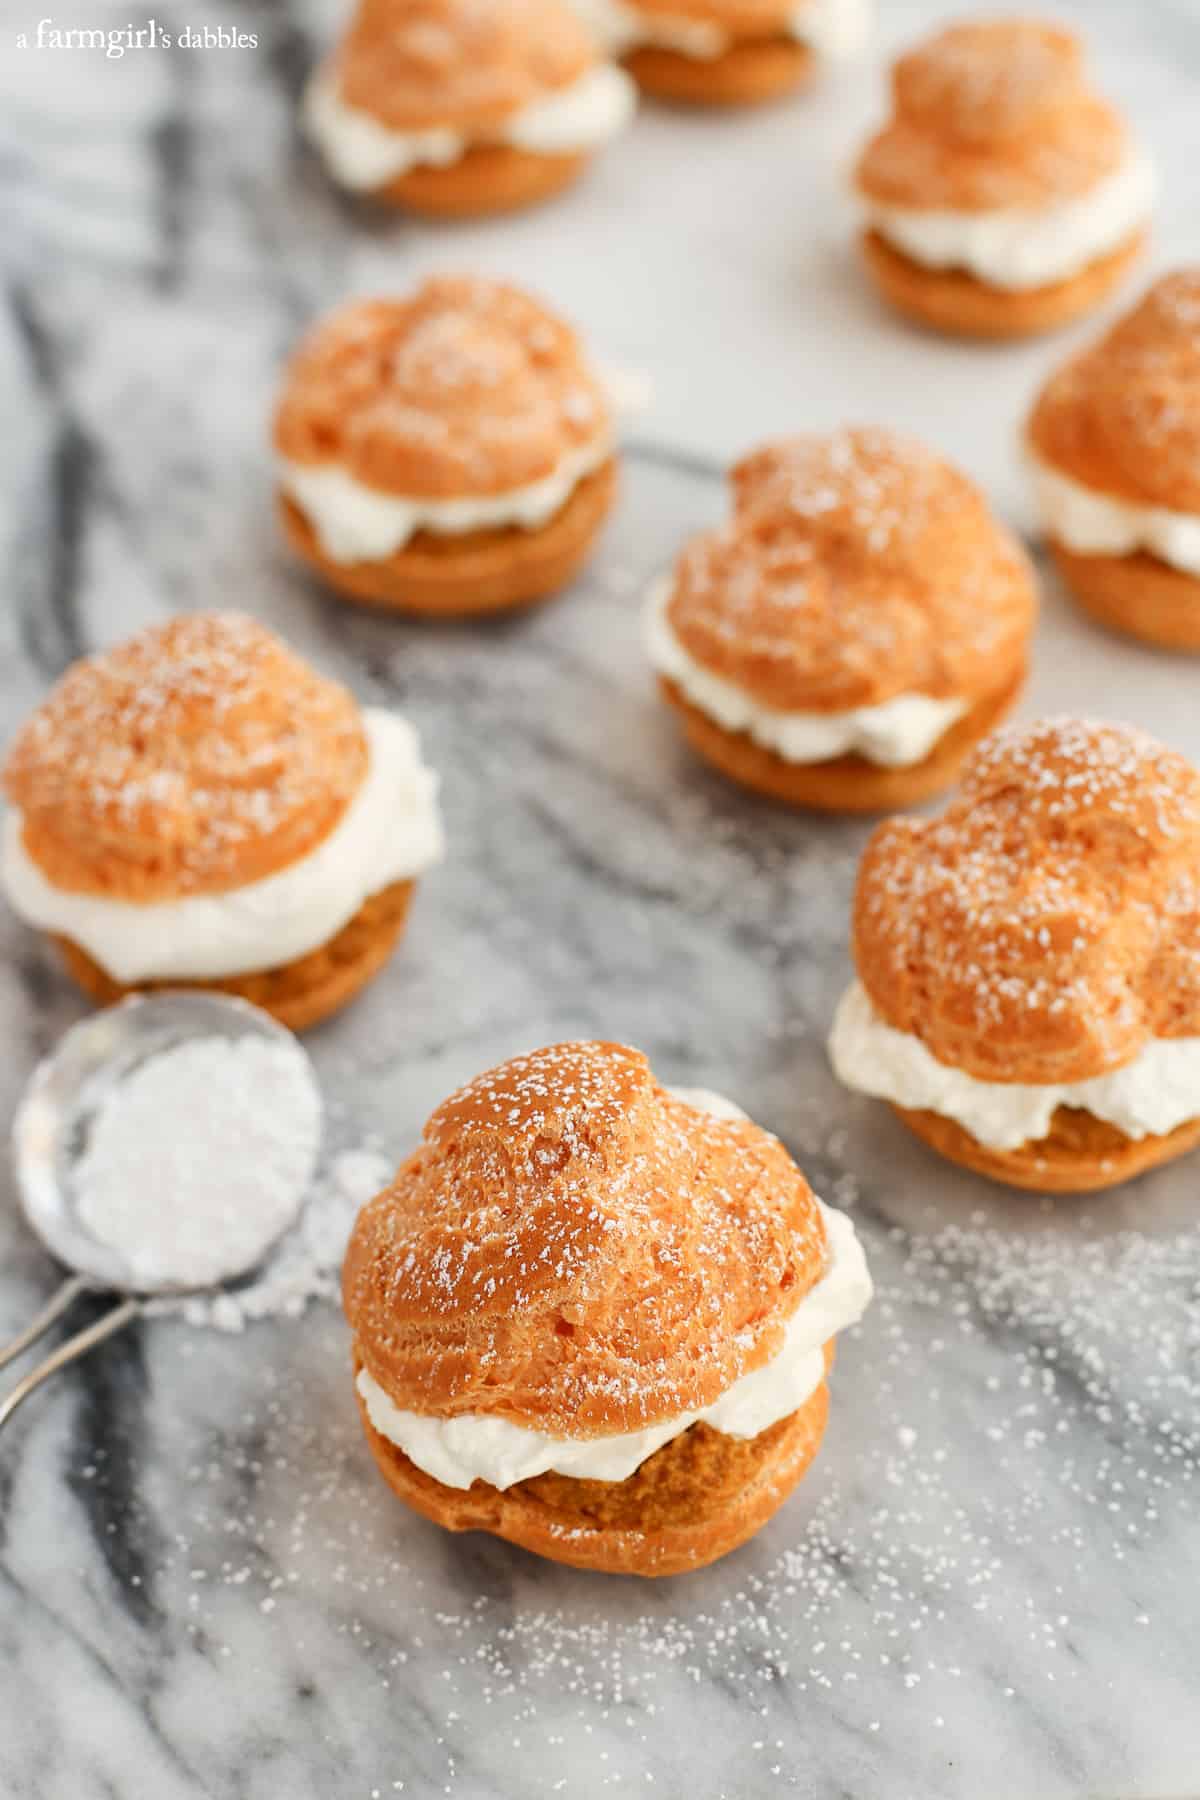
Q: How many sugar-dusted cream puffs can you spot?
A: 9